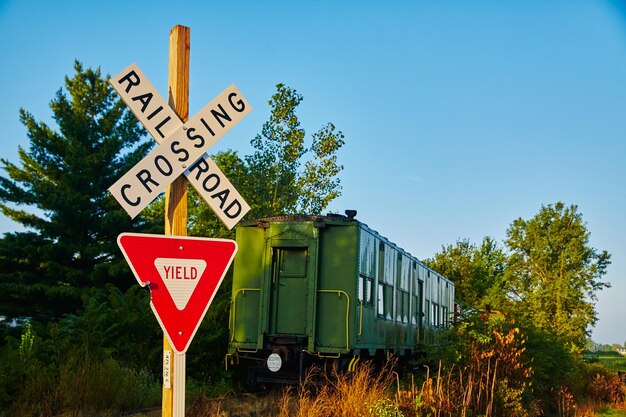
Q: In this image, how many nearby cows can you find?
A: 0